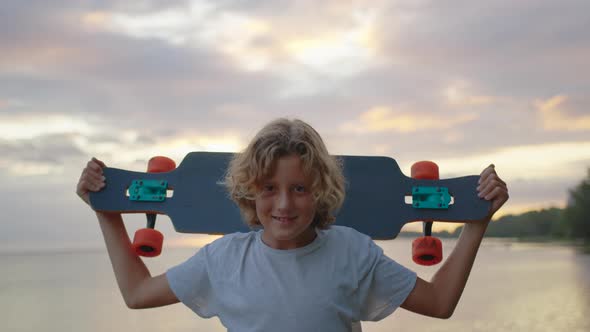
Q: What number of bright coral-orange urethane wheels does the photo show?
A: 4